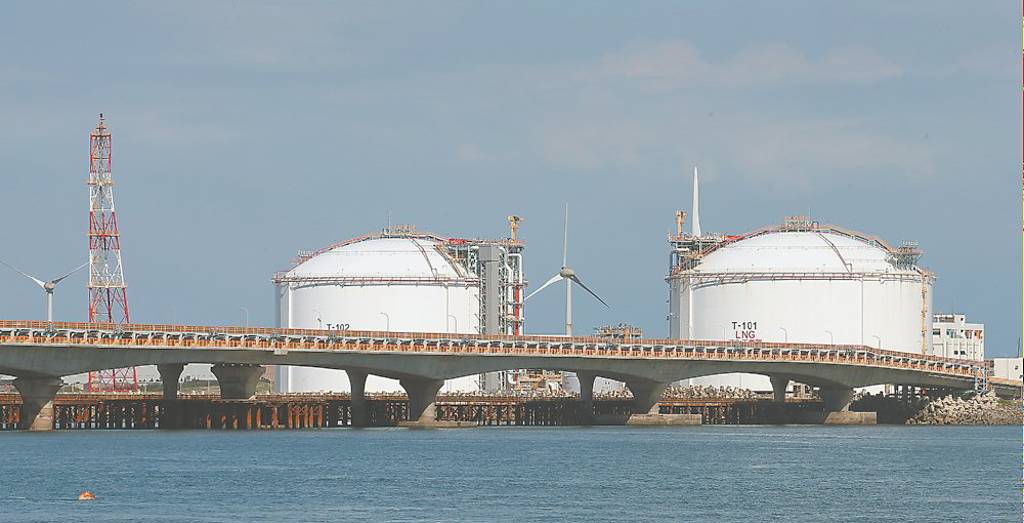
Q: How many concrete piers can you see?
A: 9